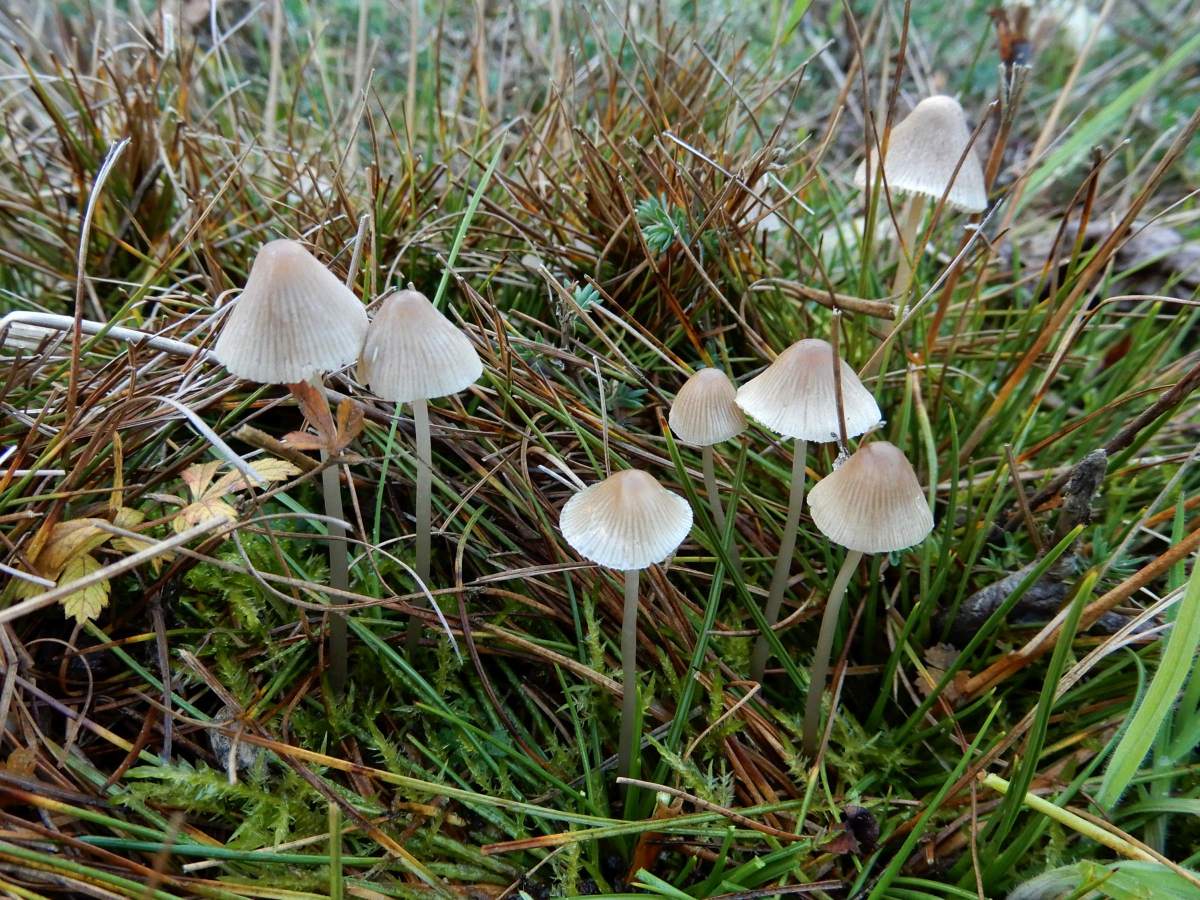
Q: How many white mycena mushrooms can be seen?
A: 7